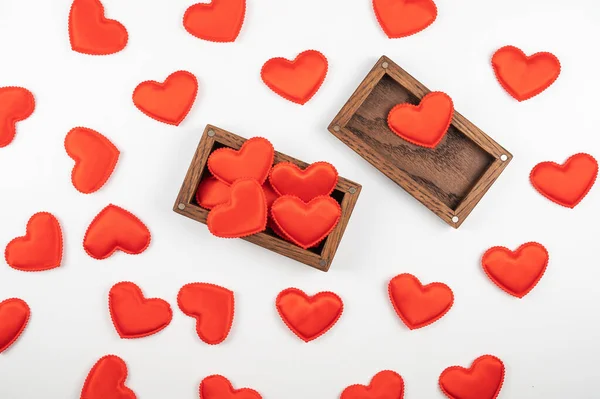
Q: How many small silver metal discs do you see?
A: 8